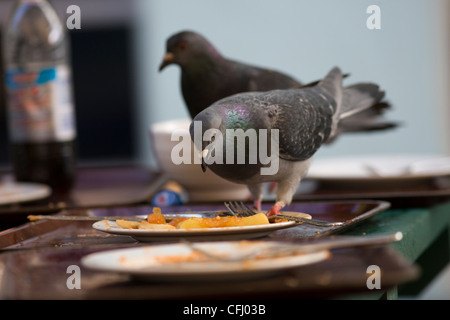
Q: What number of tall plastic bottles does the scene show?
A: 1